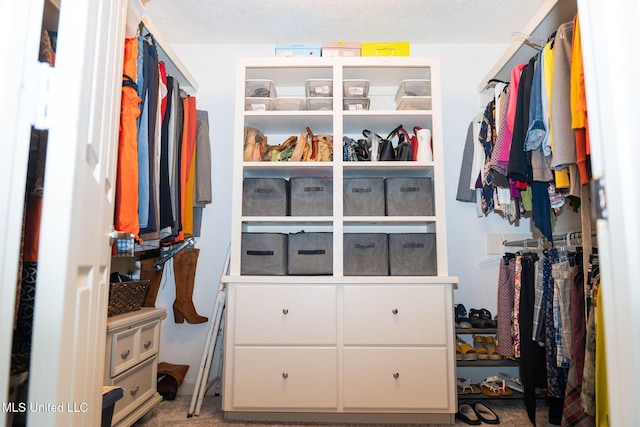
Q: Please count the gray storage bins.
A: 8